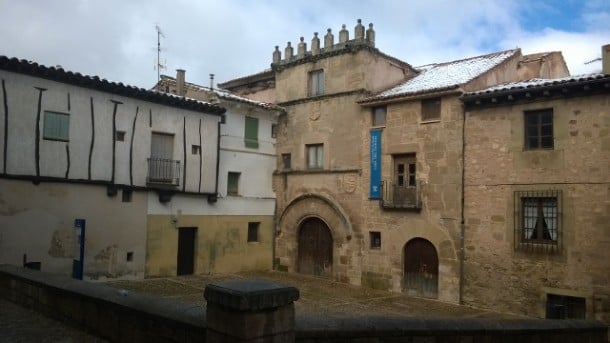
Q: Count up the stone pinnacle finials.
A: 8